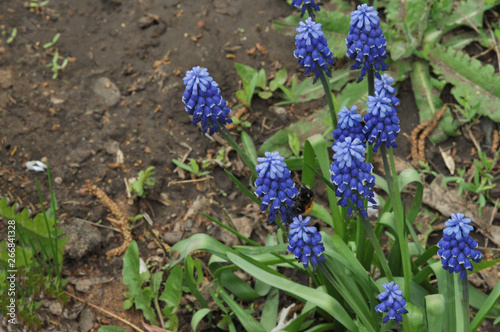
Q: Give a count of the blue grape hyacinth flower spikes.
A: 12